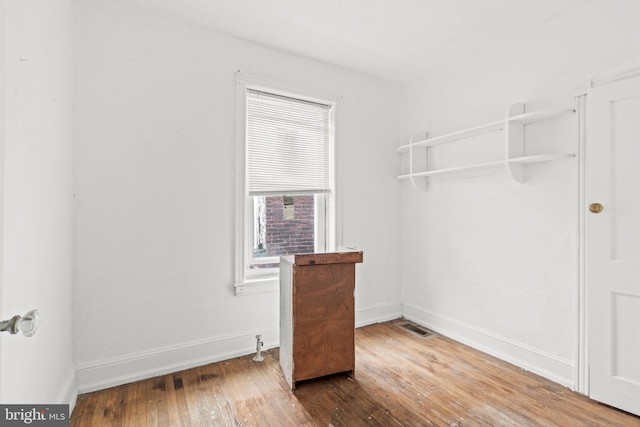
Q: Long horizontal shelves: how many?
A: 2